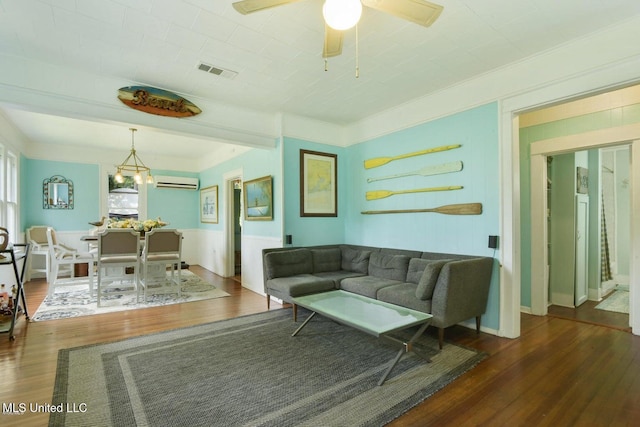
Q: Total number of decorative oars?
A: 4